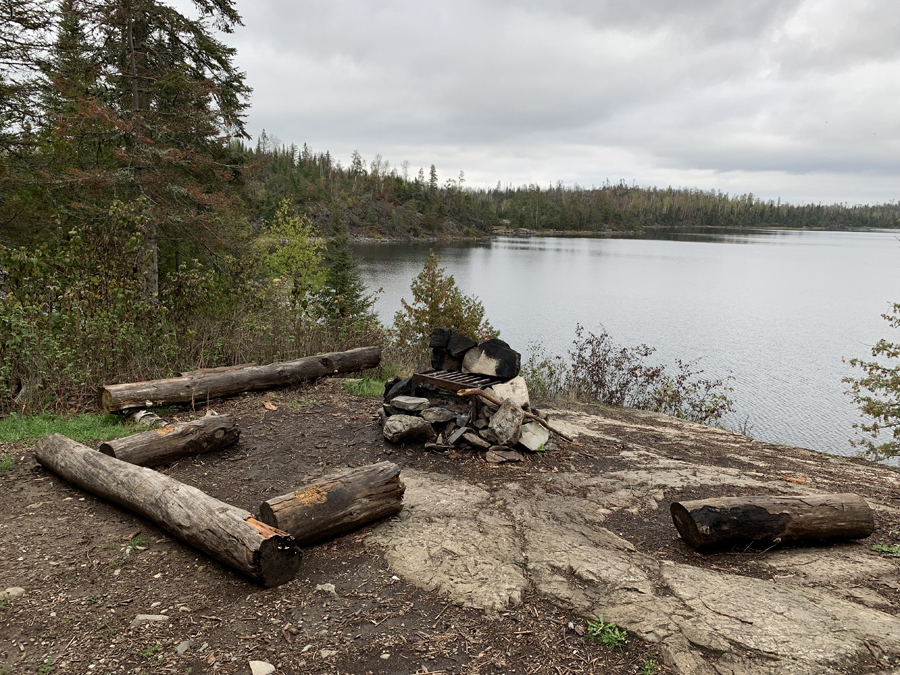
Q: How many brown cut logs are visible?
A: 5